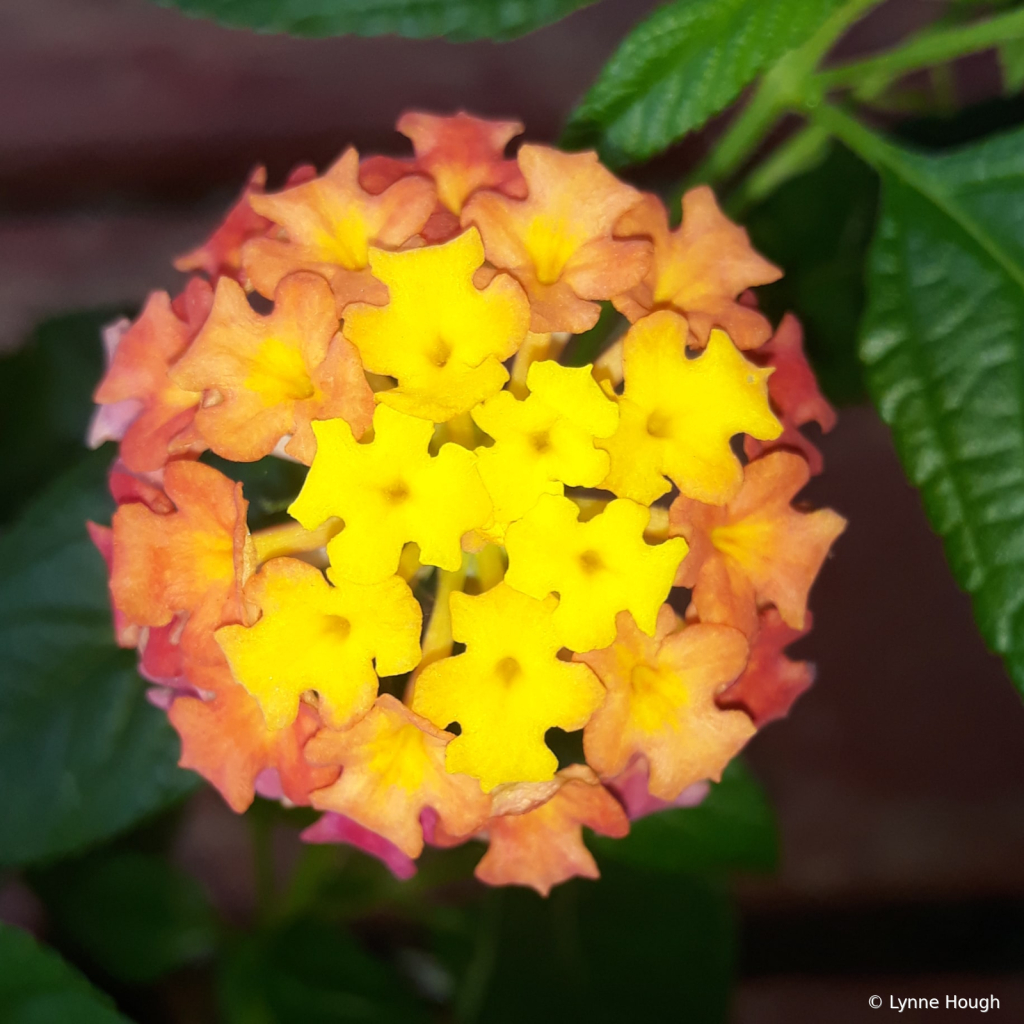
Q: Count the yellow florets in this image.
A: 7